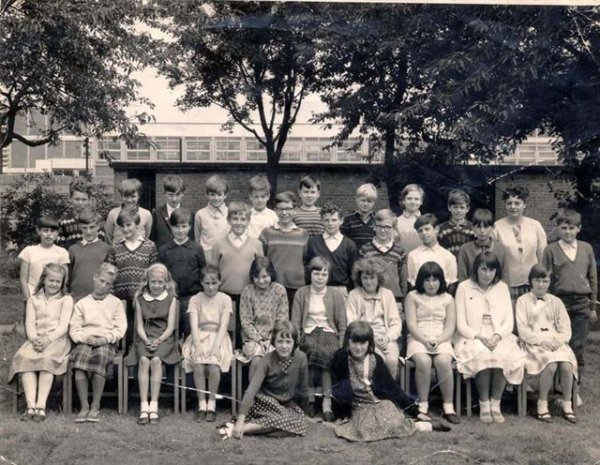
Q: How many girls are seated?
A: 12